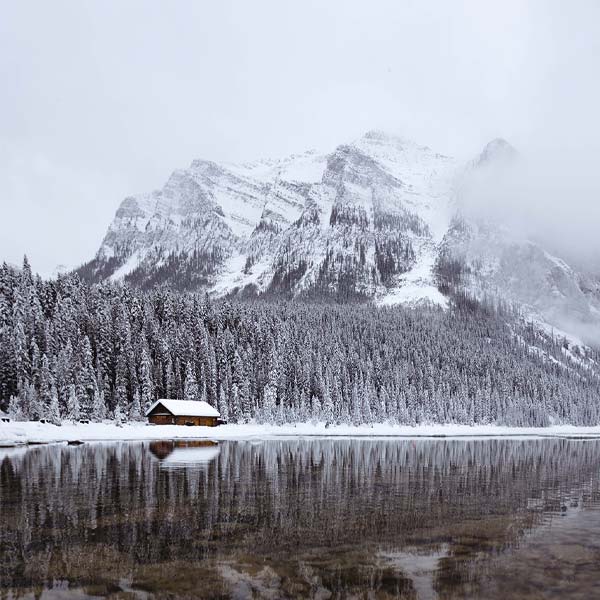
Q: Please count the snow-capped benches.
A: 3